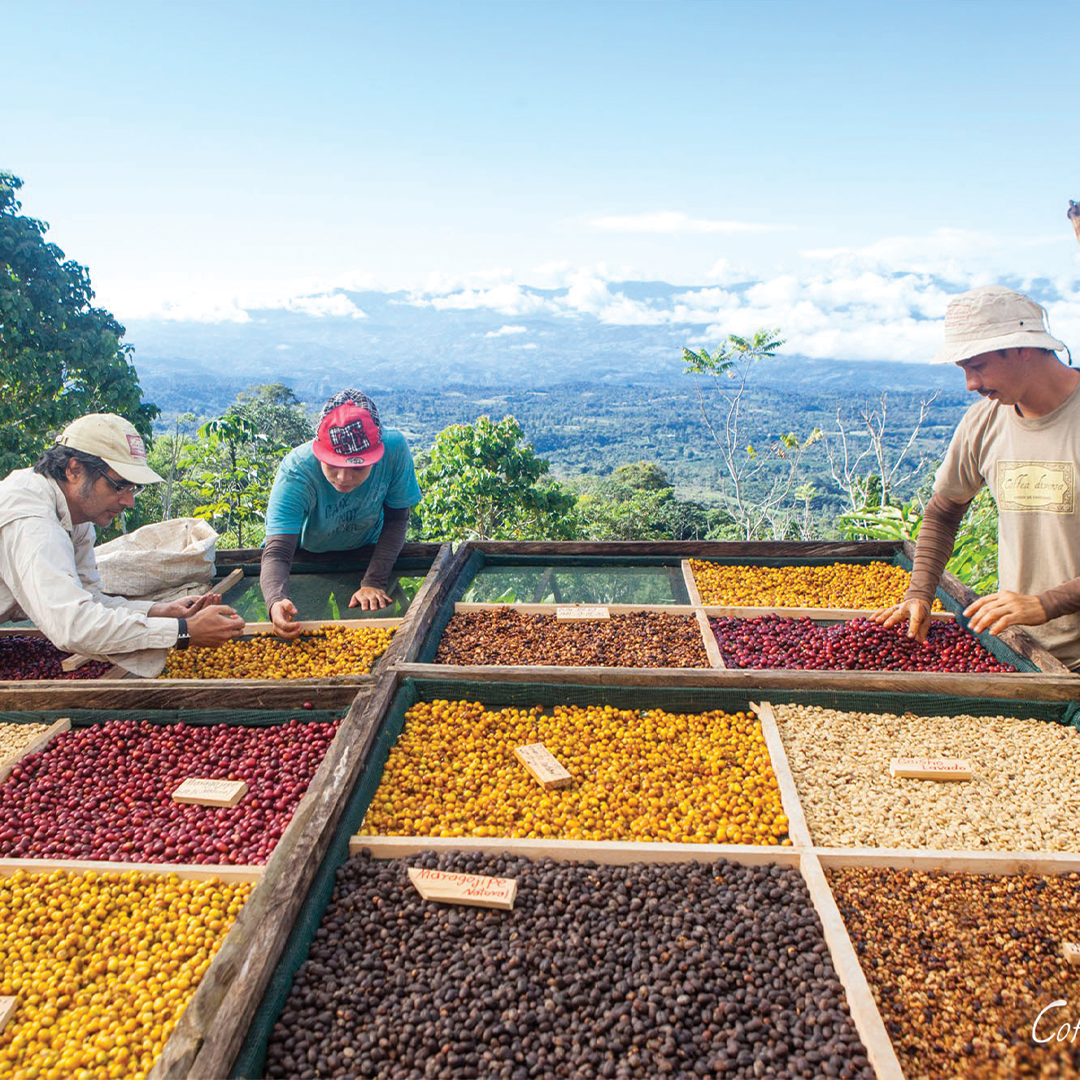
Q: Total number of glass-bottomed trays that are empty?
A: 2